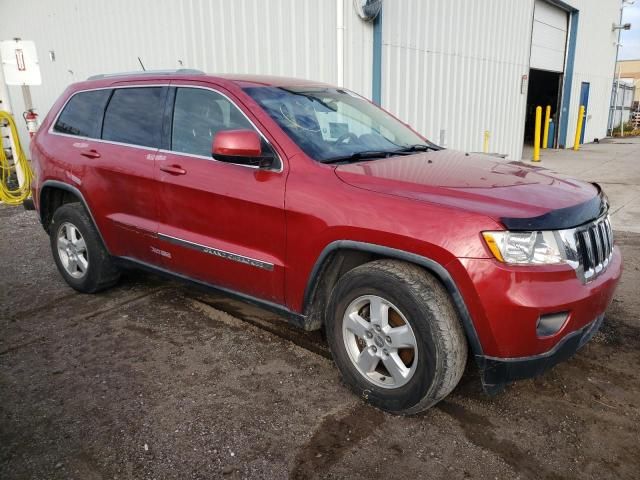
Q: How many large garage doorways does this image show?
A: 1